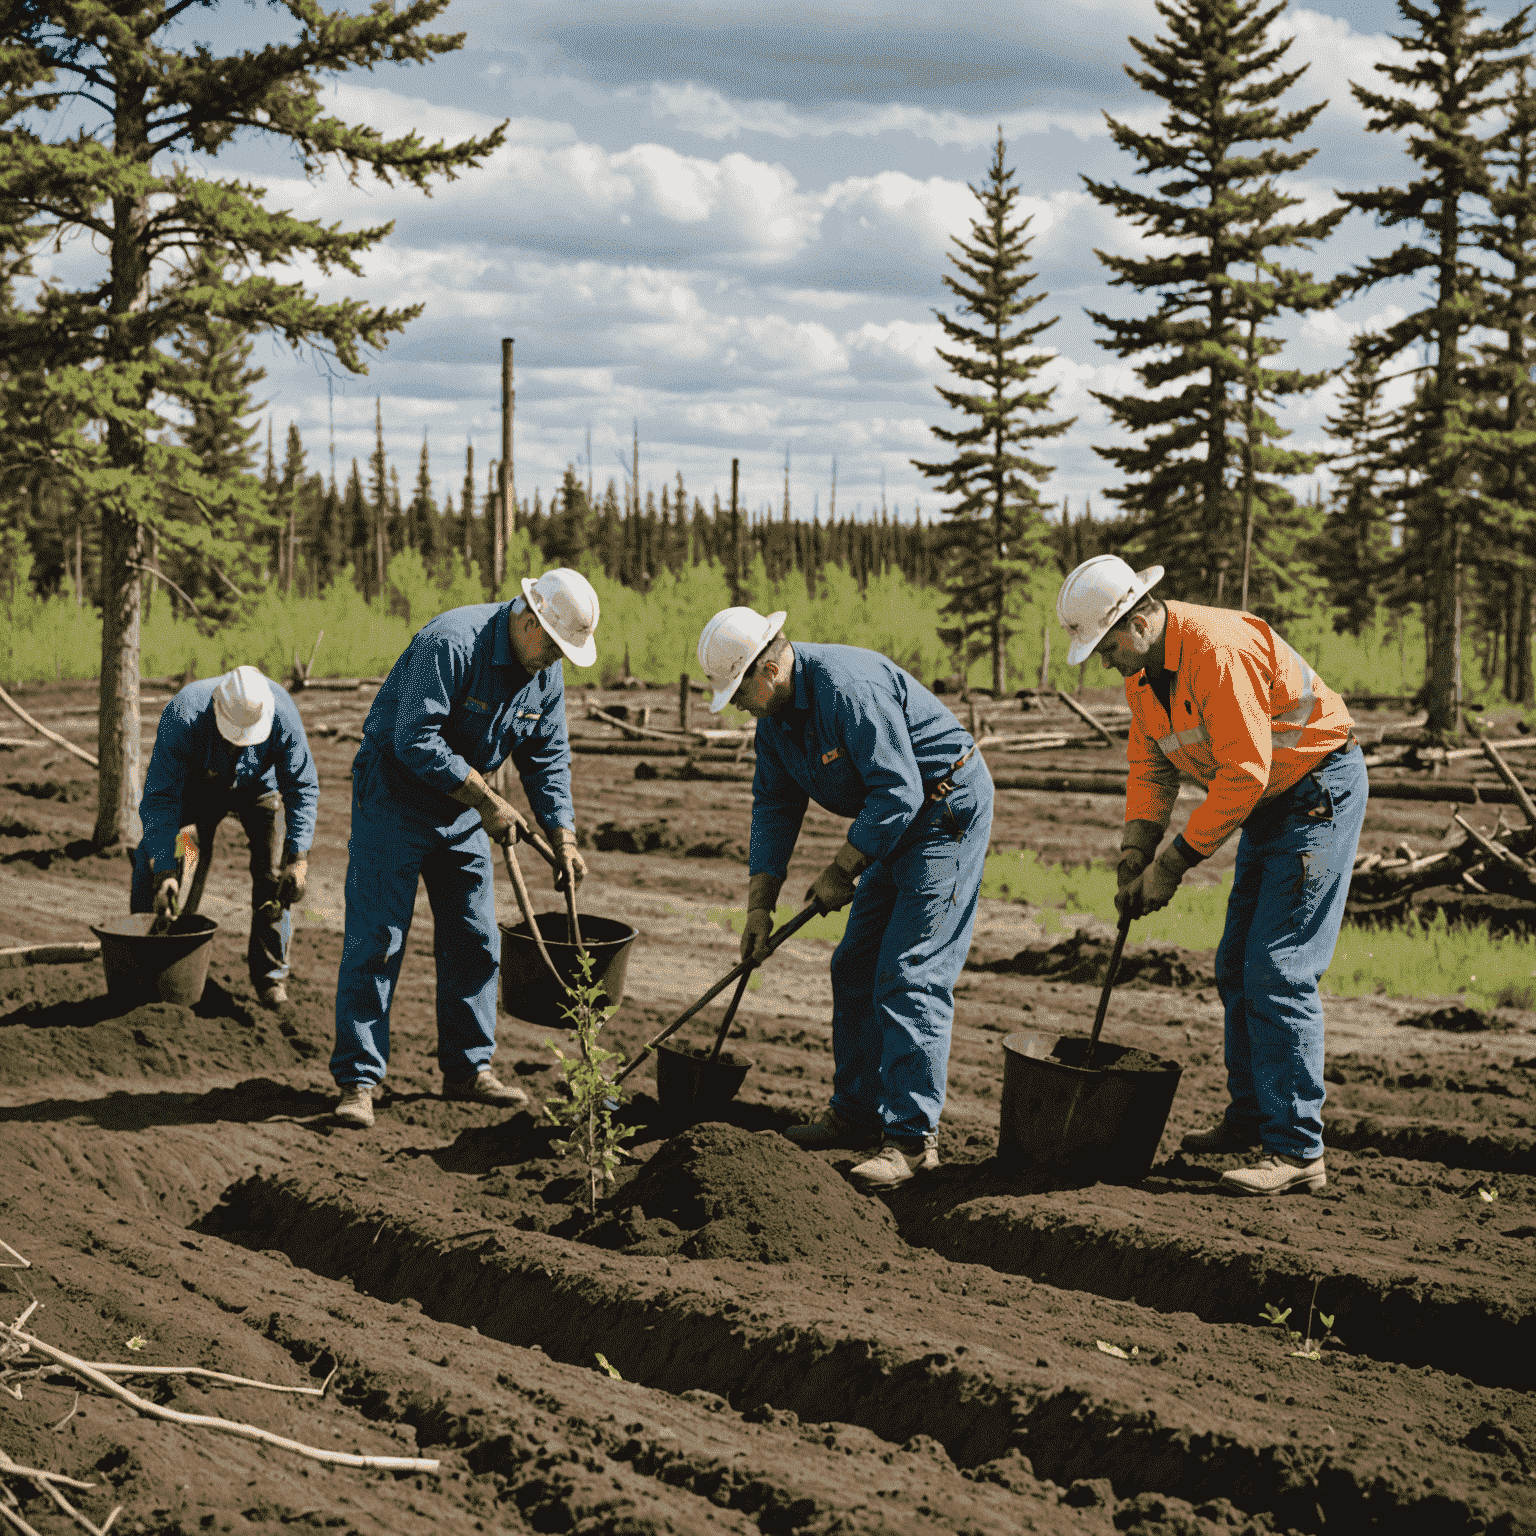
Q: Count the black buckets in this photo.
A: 4